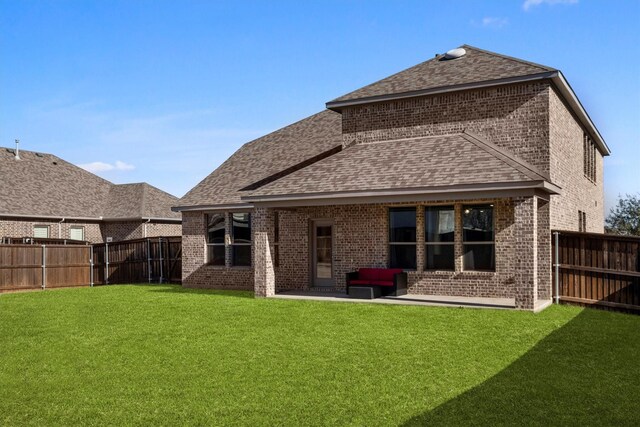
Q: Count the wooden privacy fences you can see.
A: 2